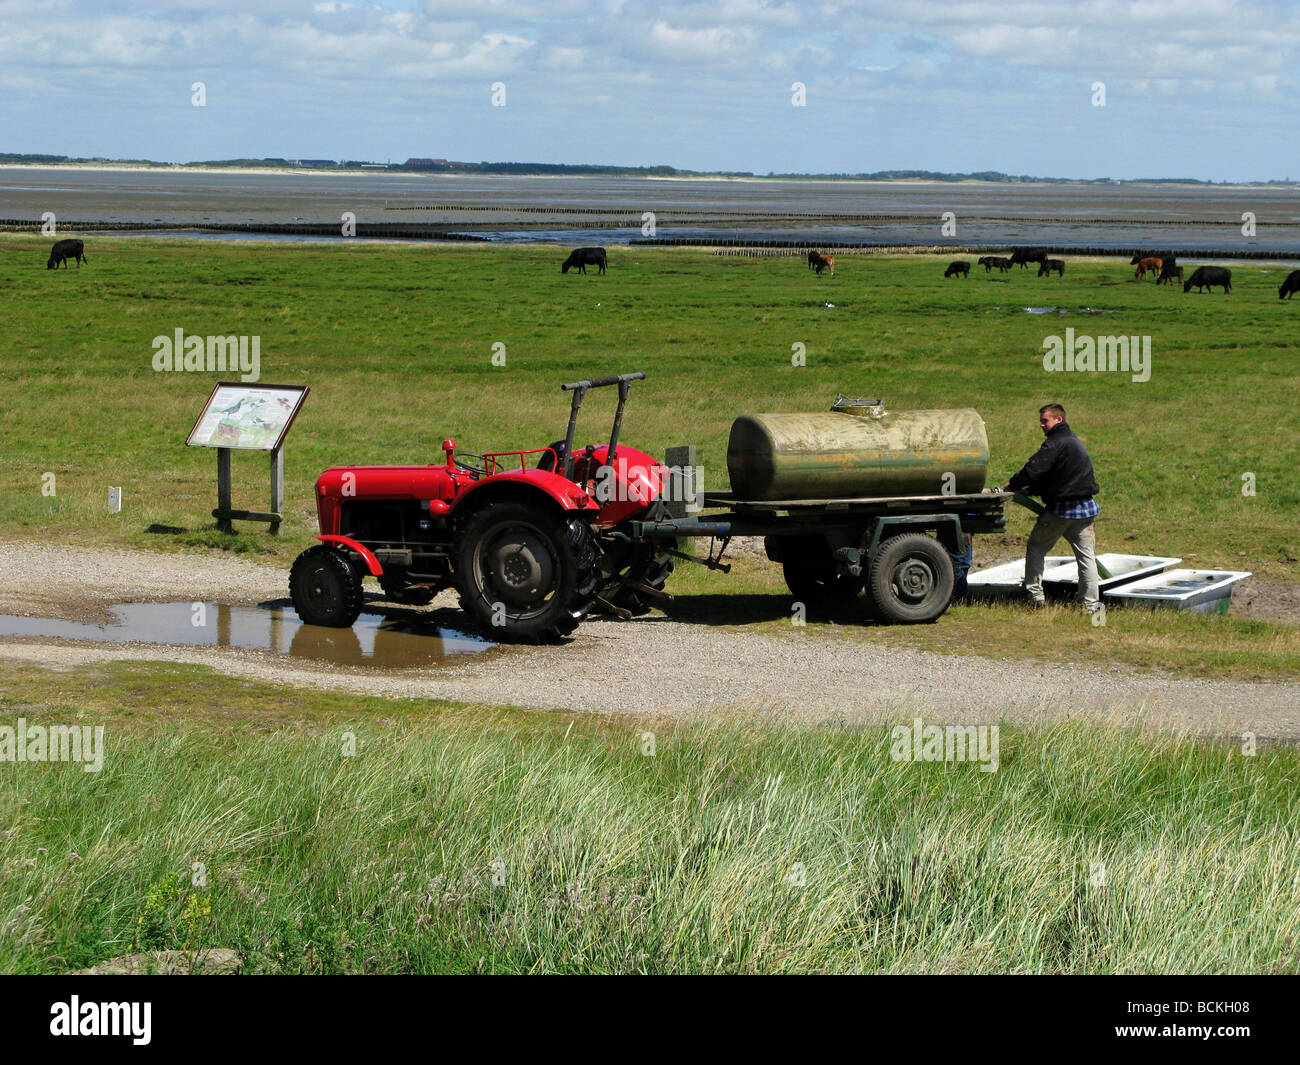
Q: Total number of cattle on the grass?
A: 13